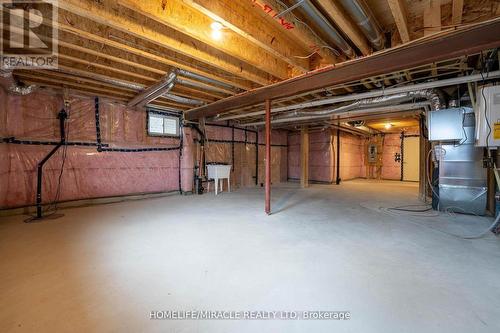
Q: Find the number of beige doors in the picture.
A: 1